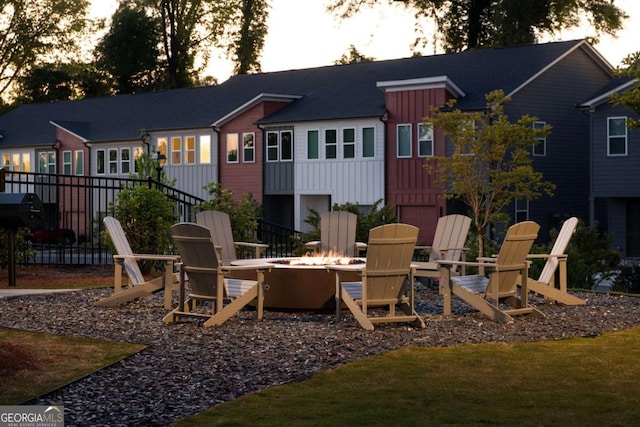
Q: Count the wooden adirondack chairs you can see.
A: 8